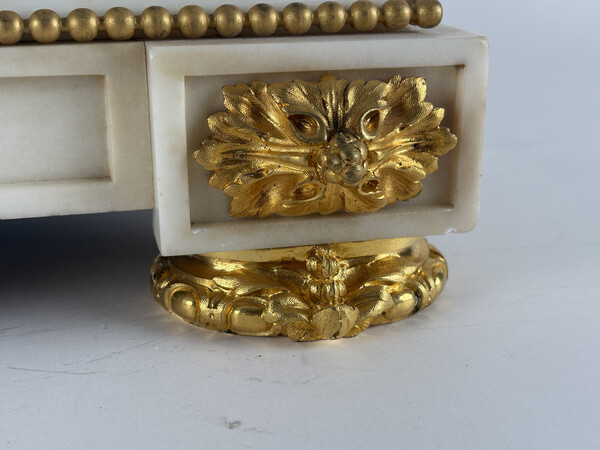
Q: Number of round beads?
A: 13